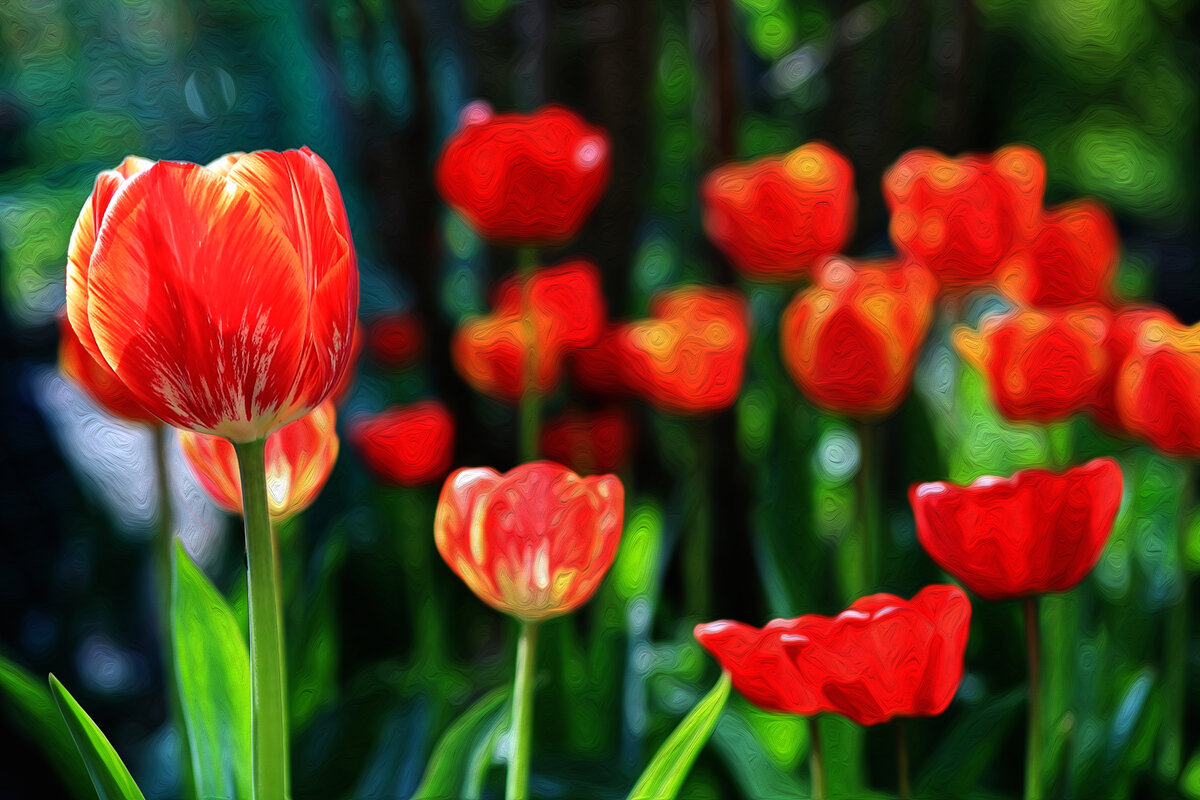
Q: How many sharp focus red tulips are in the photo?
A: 1